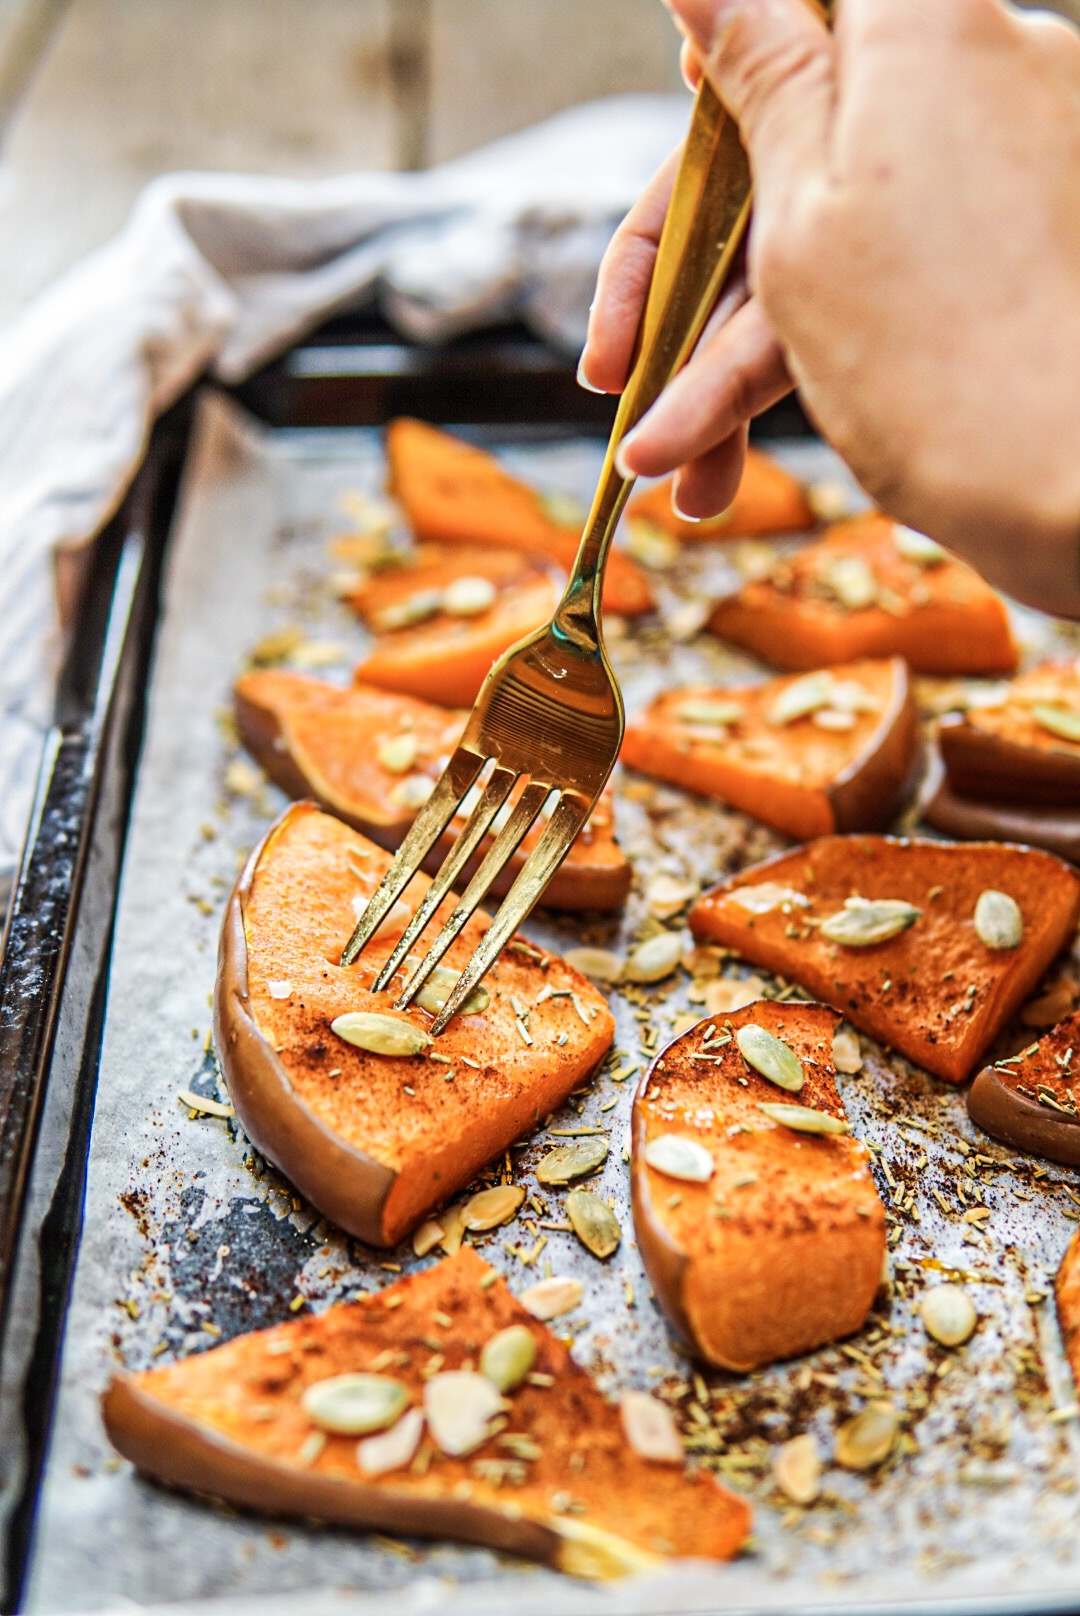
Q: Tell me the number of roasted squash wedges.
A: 13